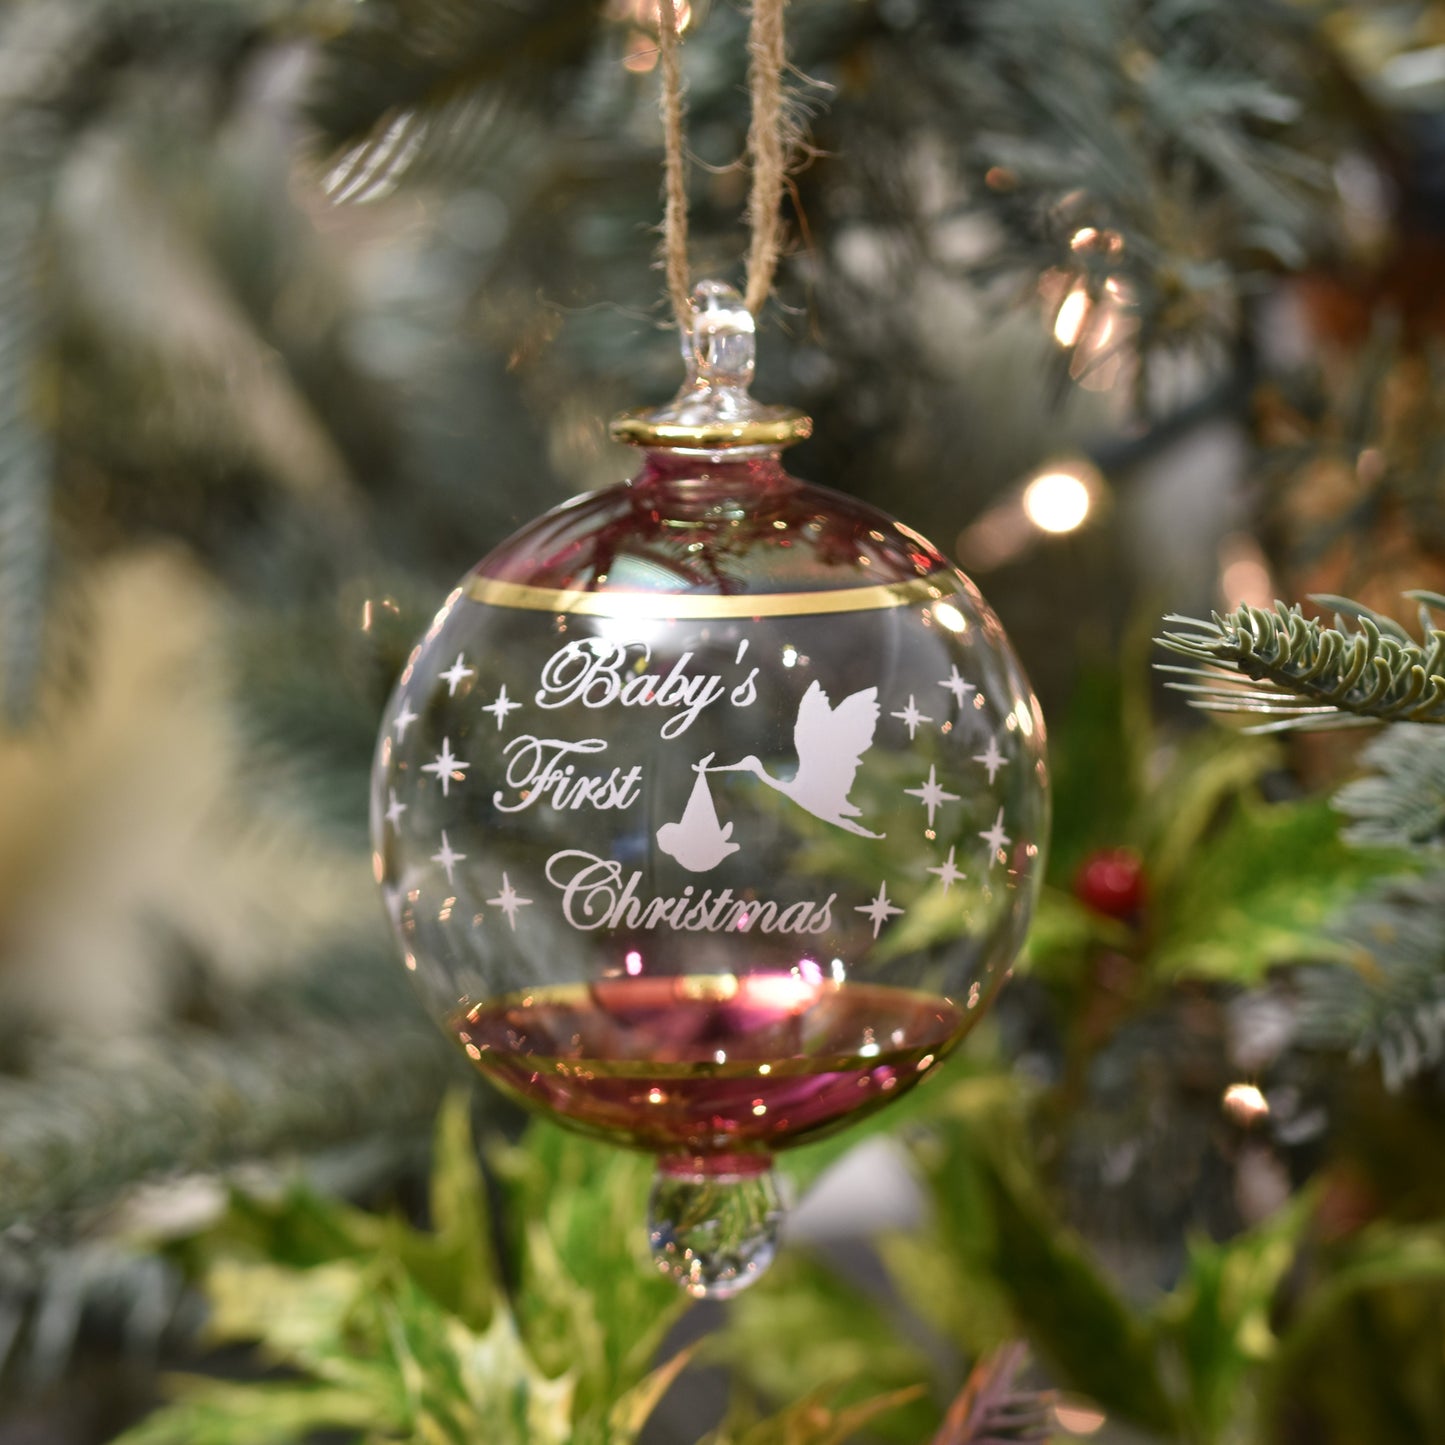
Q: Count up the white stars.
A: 14